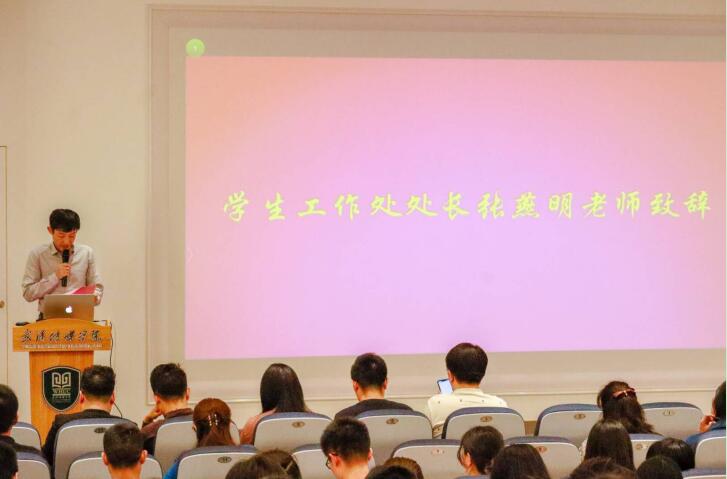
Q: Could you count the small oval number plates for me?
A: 10